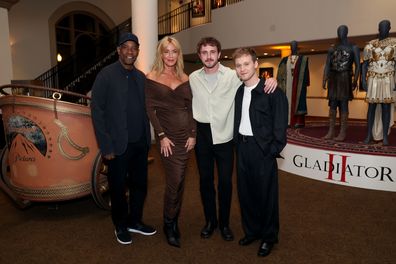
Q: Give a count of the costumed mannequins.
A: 3